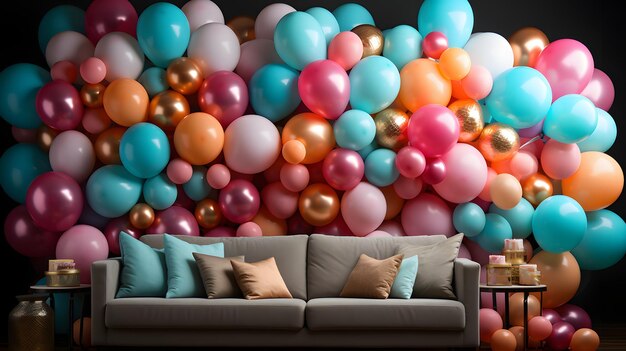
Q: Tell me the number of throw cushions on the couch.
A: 7